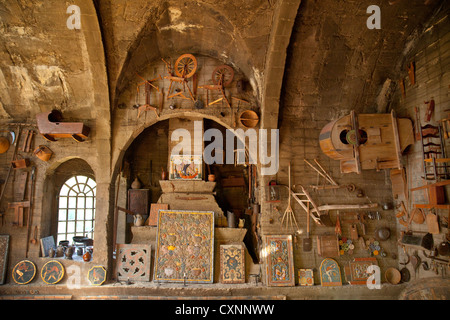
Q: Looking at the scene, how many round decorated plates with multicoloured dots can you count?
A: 2